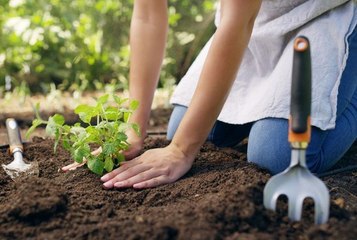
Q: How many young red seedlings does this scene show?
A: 0